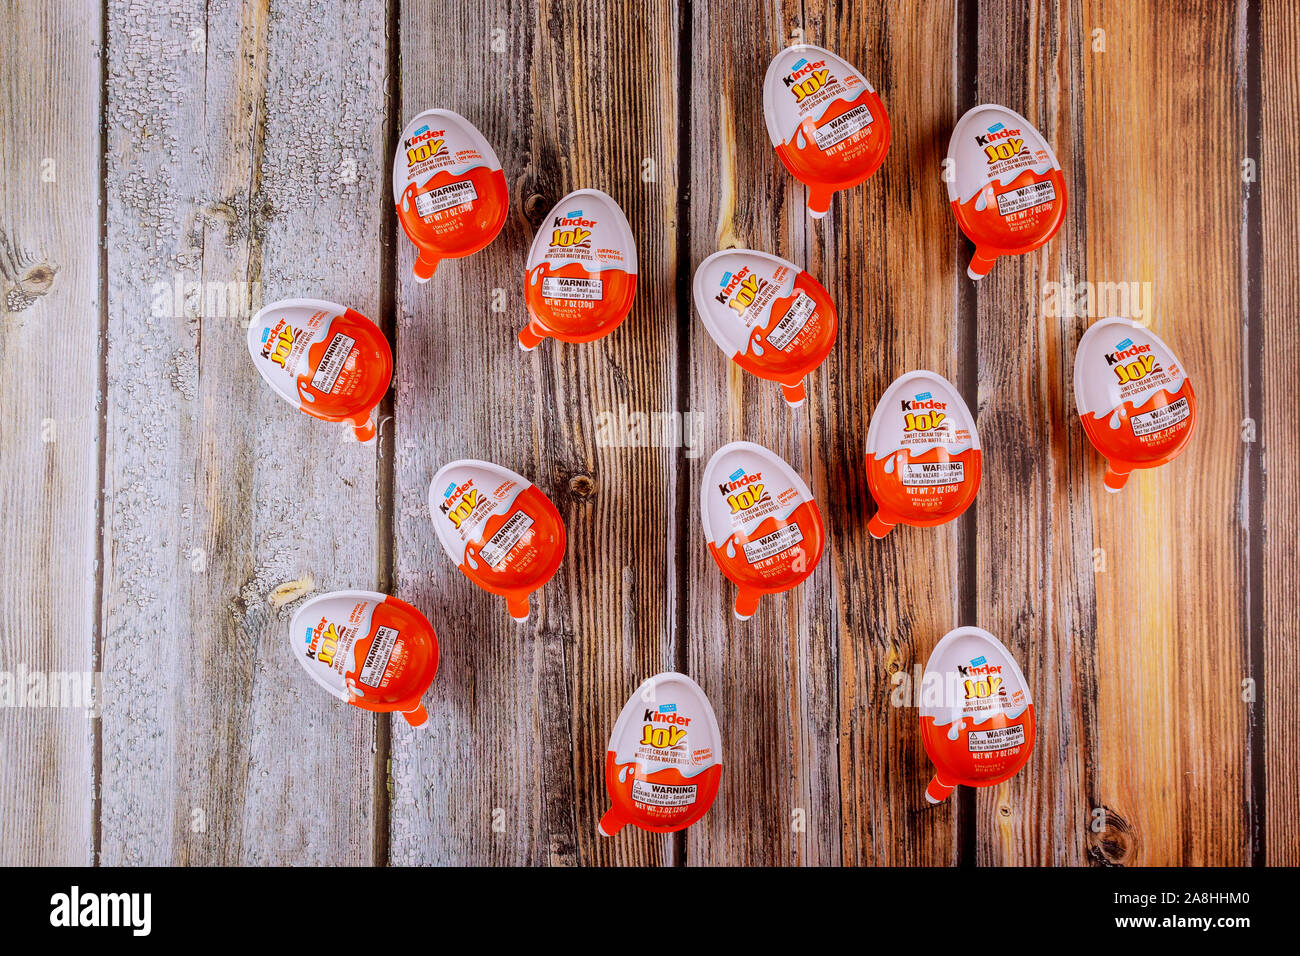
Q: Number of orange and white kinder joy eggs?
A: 13